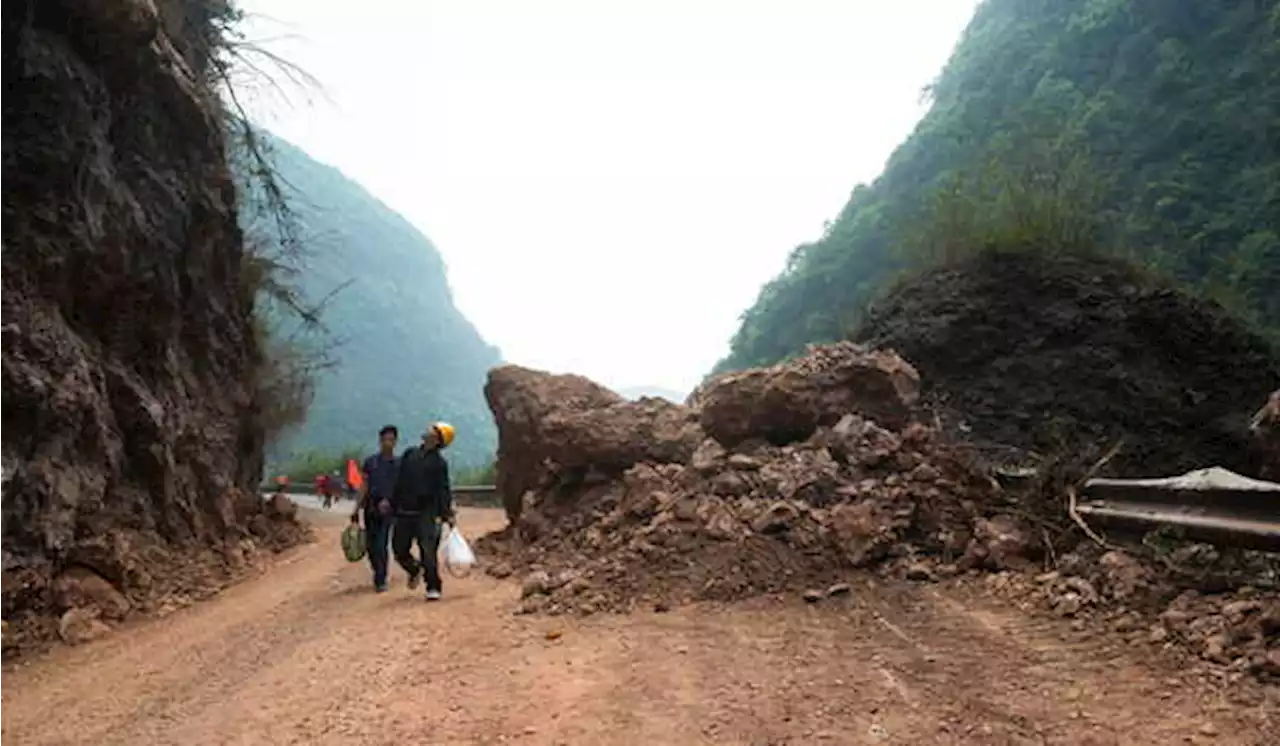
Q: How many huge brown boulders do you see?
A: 2